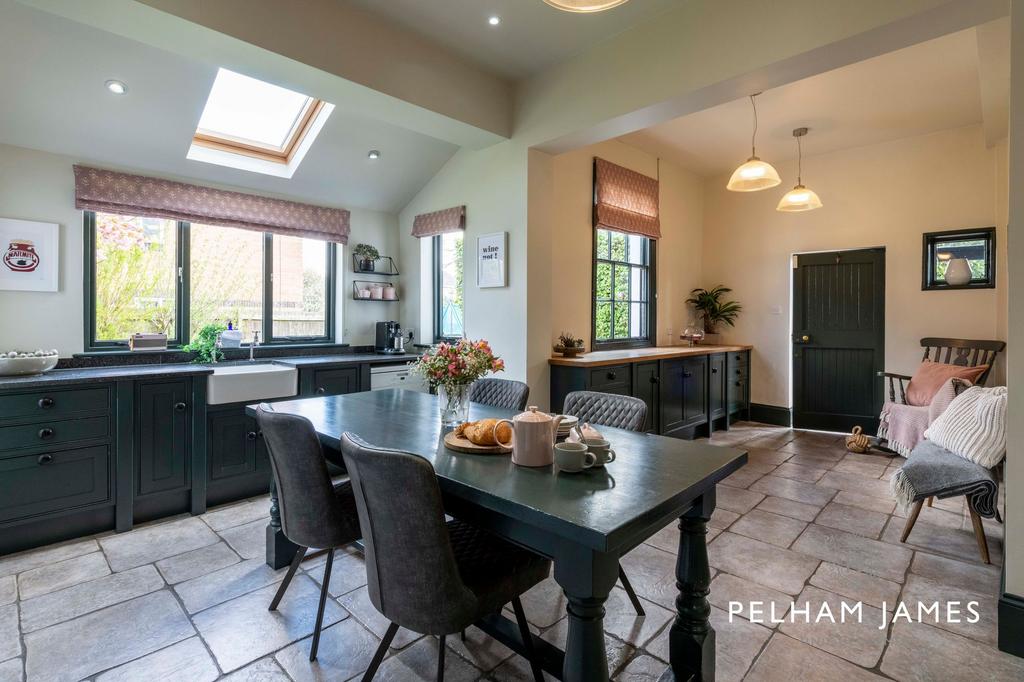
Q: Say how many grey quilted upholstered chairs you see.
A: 4